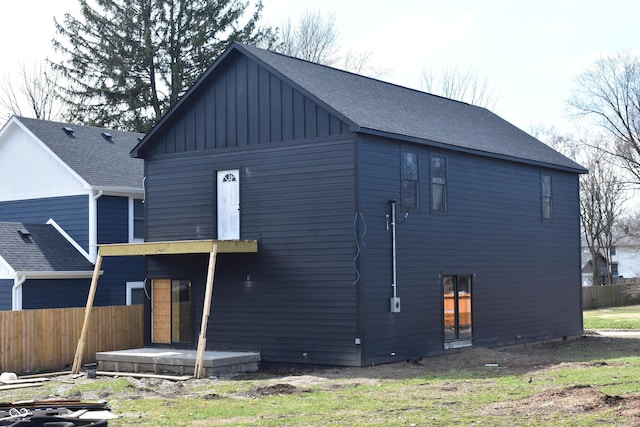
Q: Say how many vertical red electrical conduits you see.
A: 0